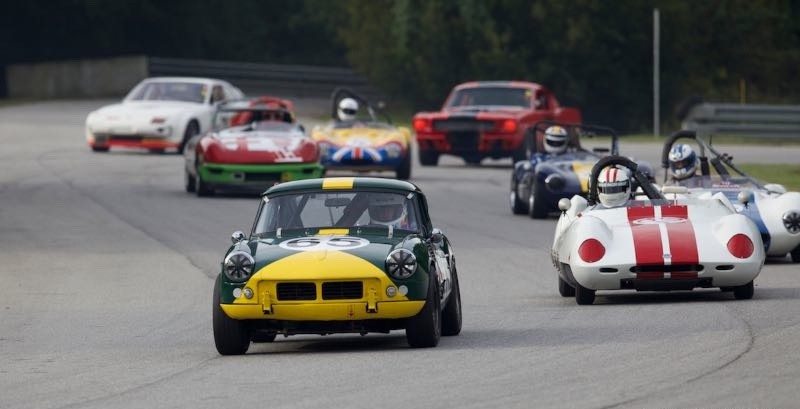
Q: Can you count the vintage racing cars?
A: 8